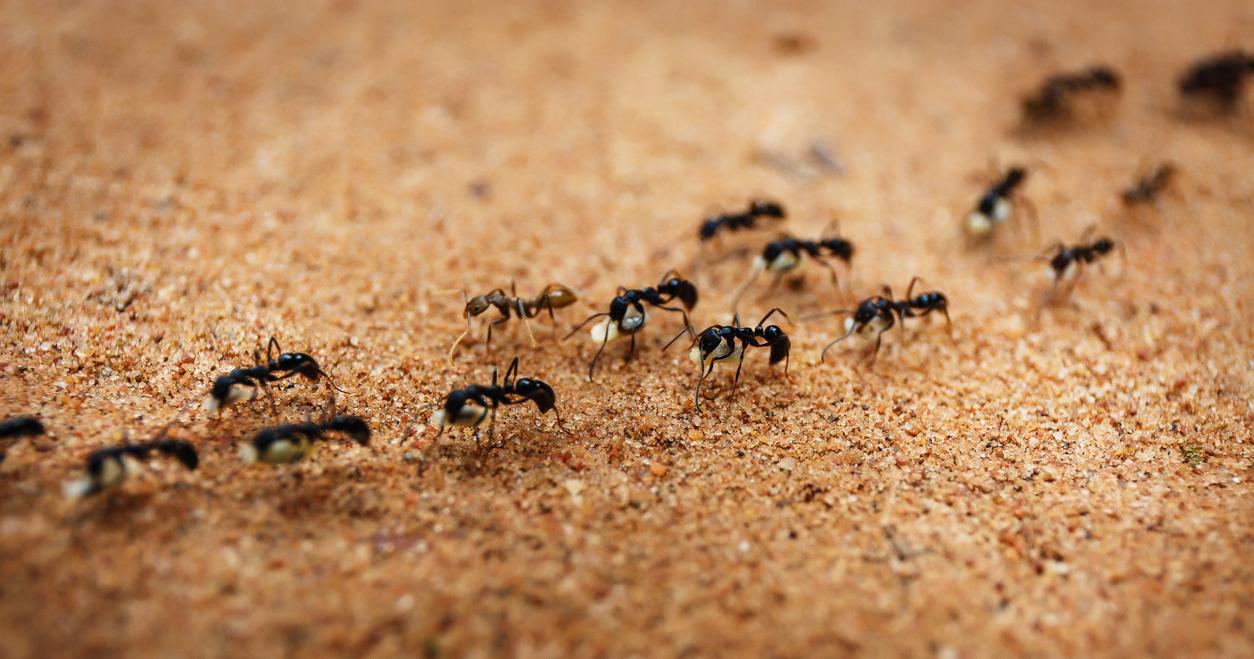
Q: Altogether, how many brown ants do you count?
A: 1